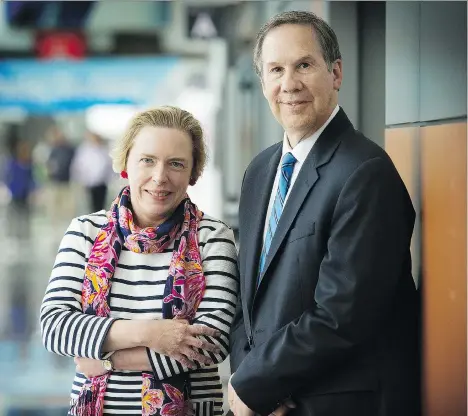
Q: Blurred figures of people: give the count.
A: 3